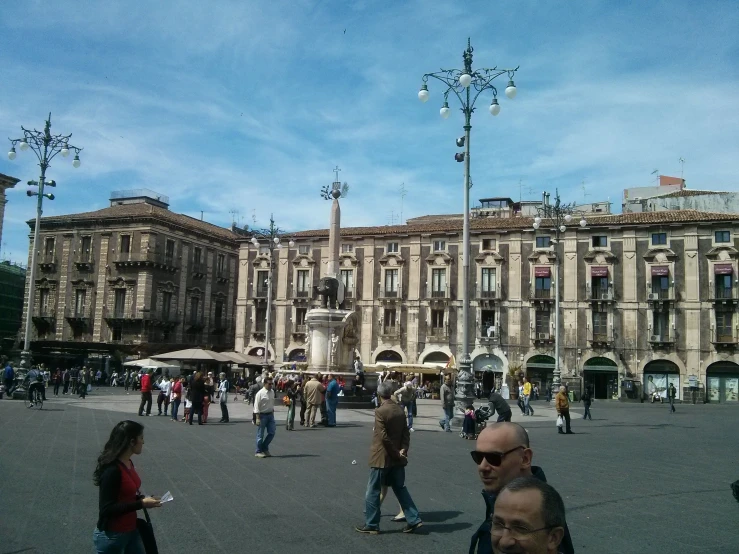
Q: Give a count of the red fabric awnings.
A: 4